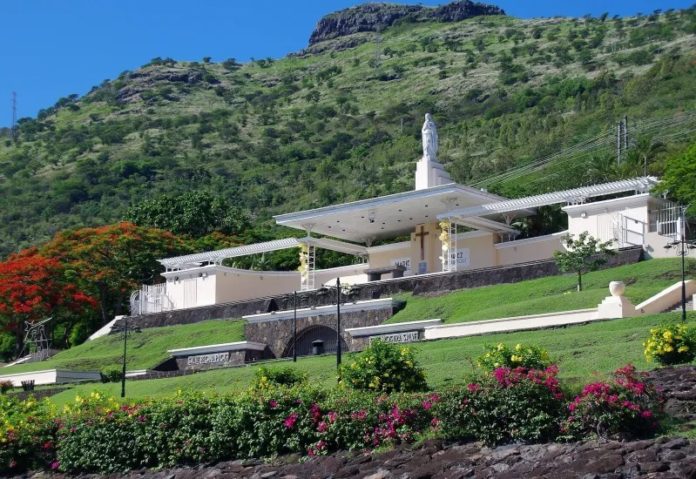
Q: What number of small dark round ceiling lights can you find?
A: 12